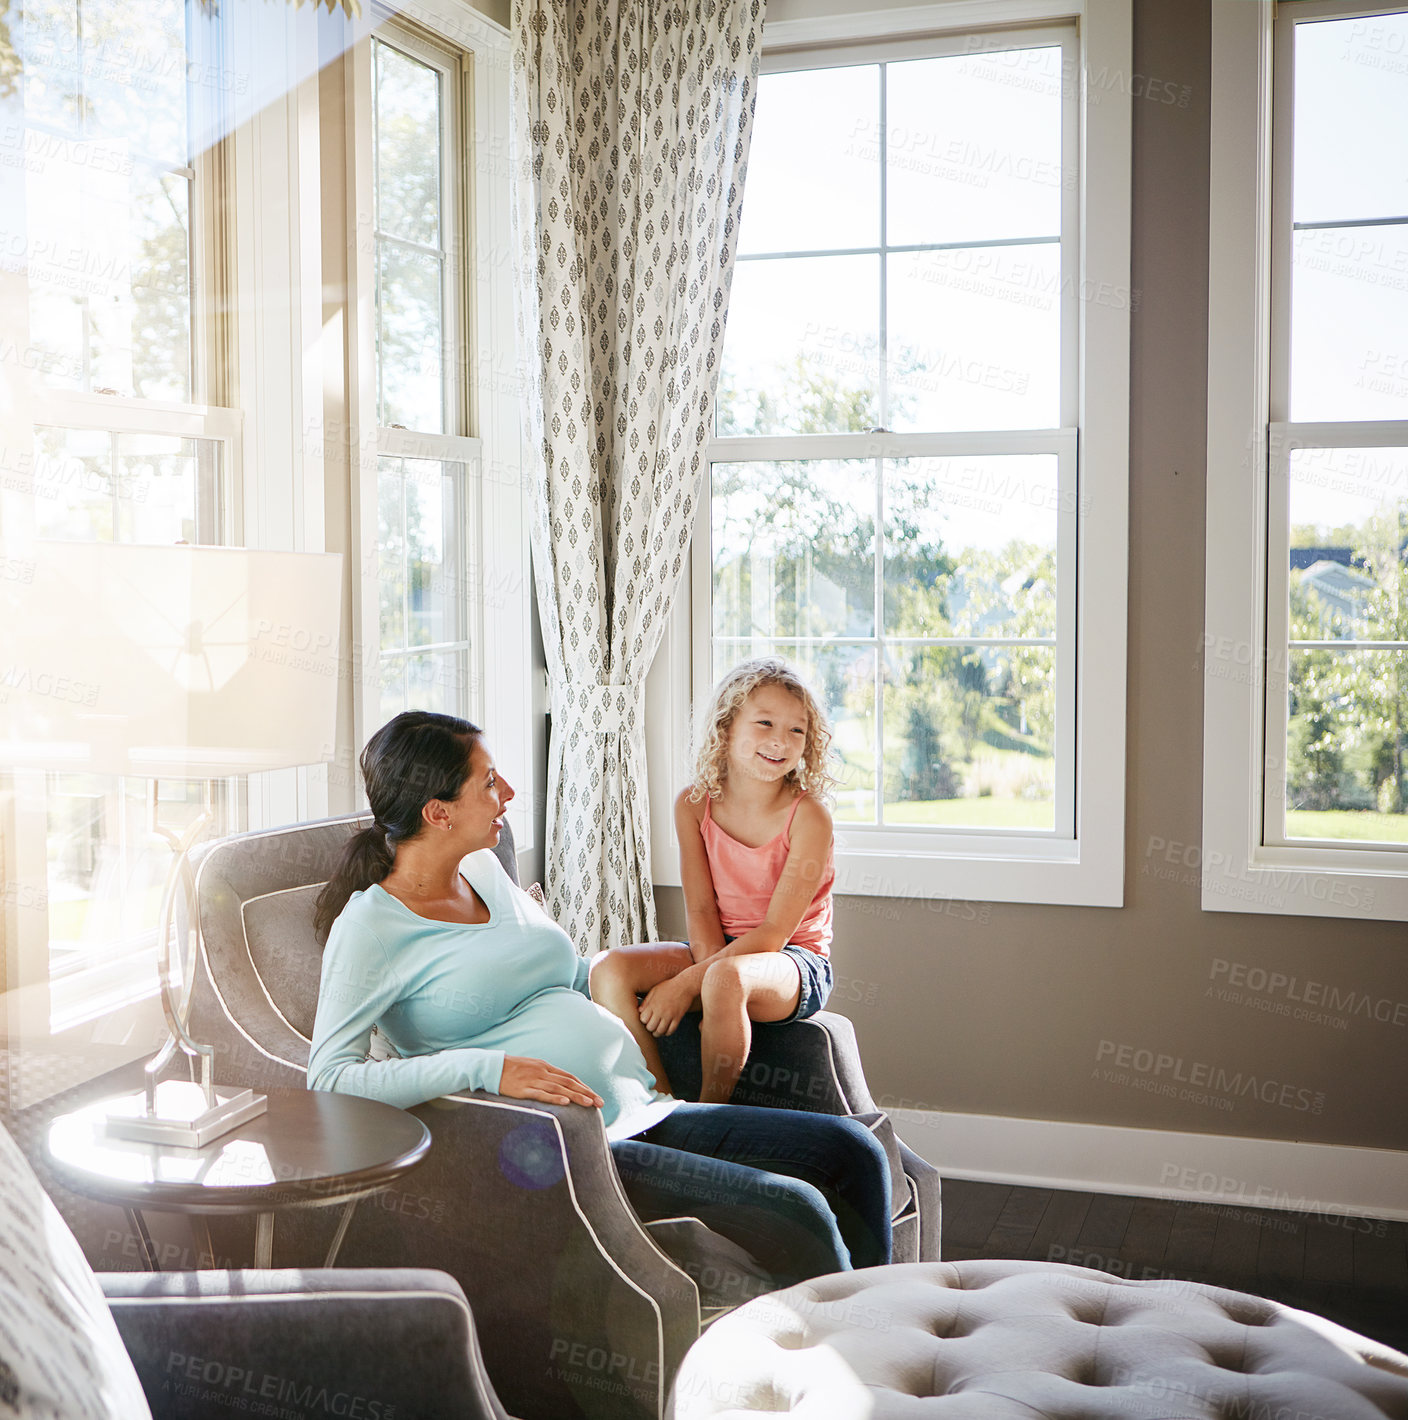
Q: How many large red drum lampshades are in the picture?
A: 0